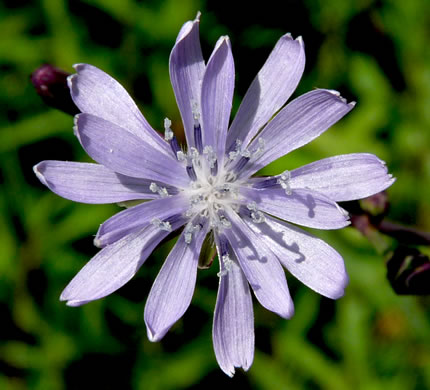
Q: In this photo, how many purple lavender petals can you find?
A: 15